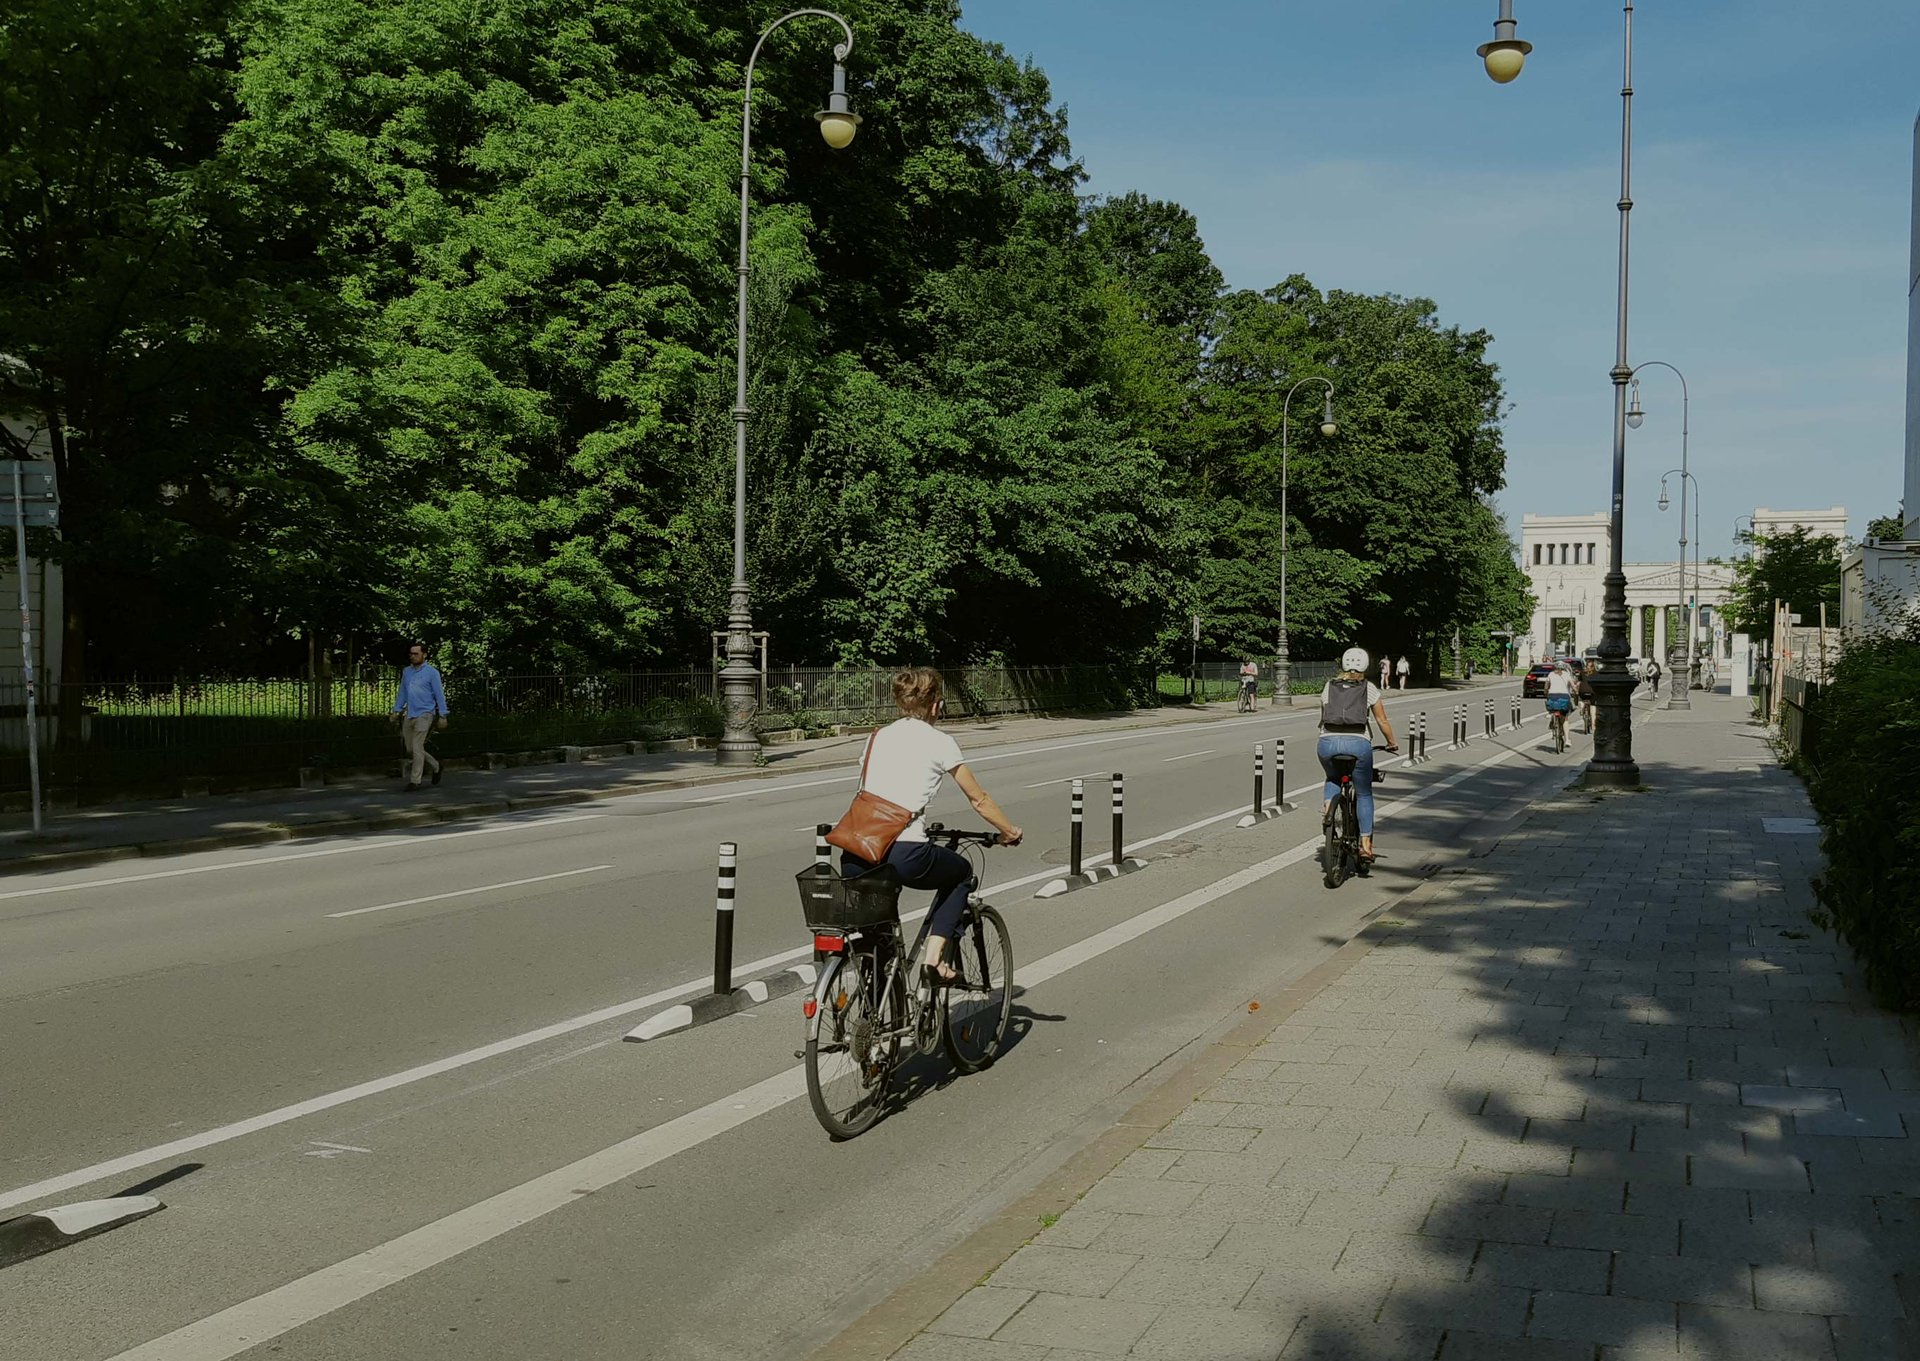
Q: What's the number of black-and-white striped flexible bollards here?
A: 14